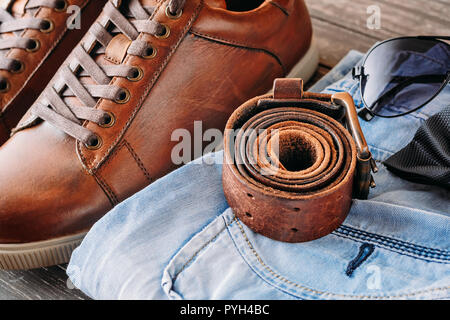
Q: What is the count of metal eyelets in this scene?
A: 12